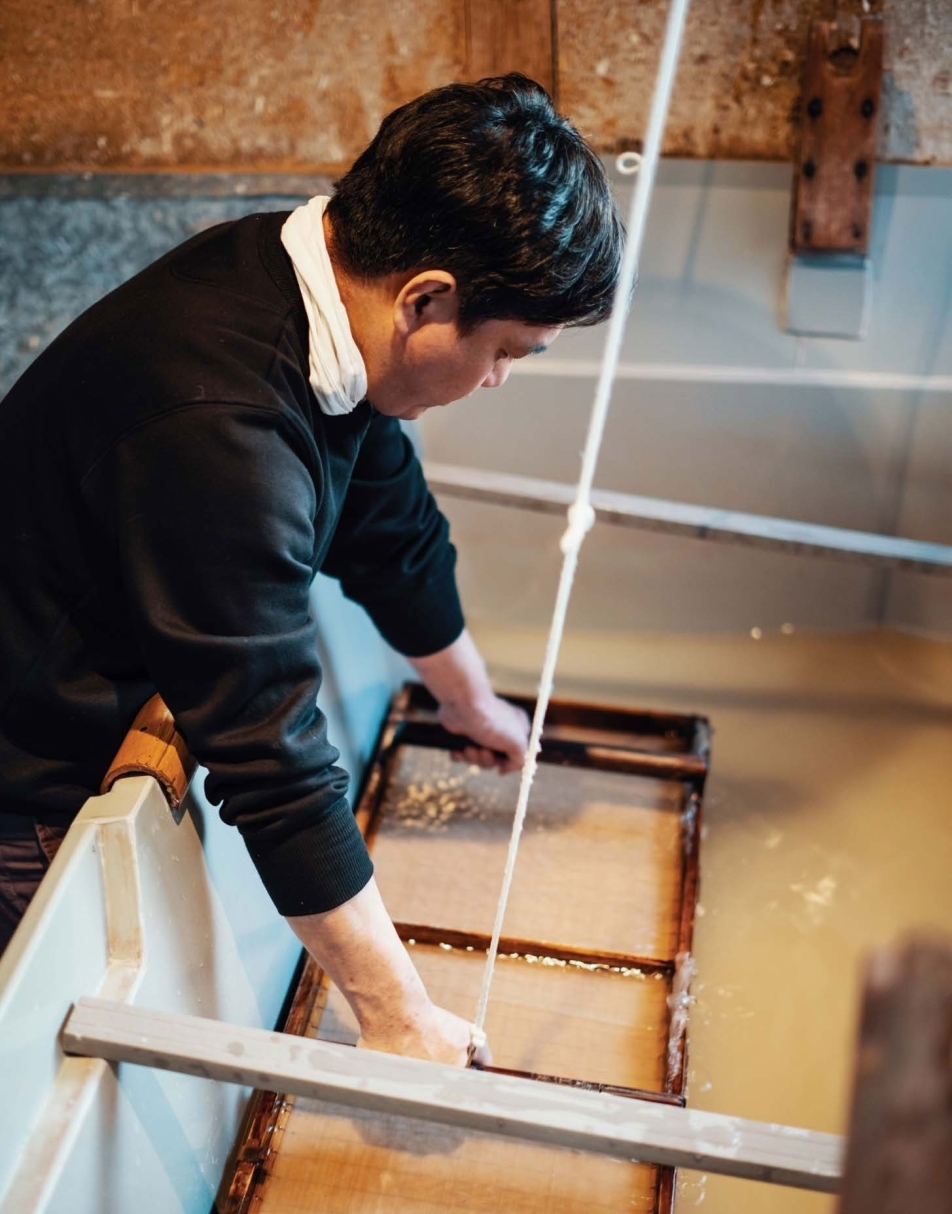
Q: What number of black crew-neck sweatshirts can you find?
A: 1